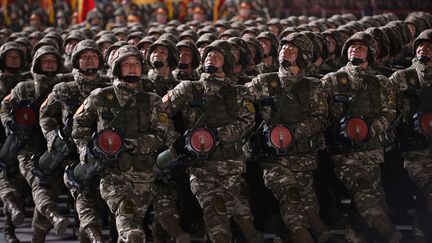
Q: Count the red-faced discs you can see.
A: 6